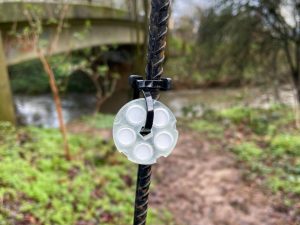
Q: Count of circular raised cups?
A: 5